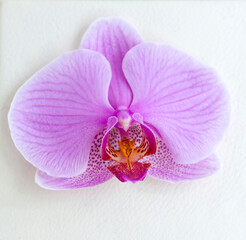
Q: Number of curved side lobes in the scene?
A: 2